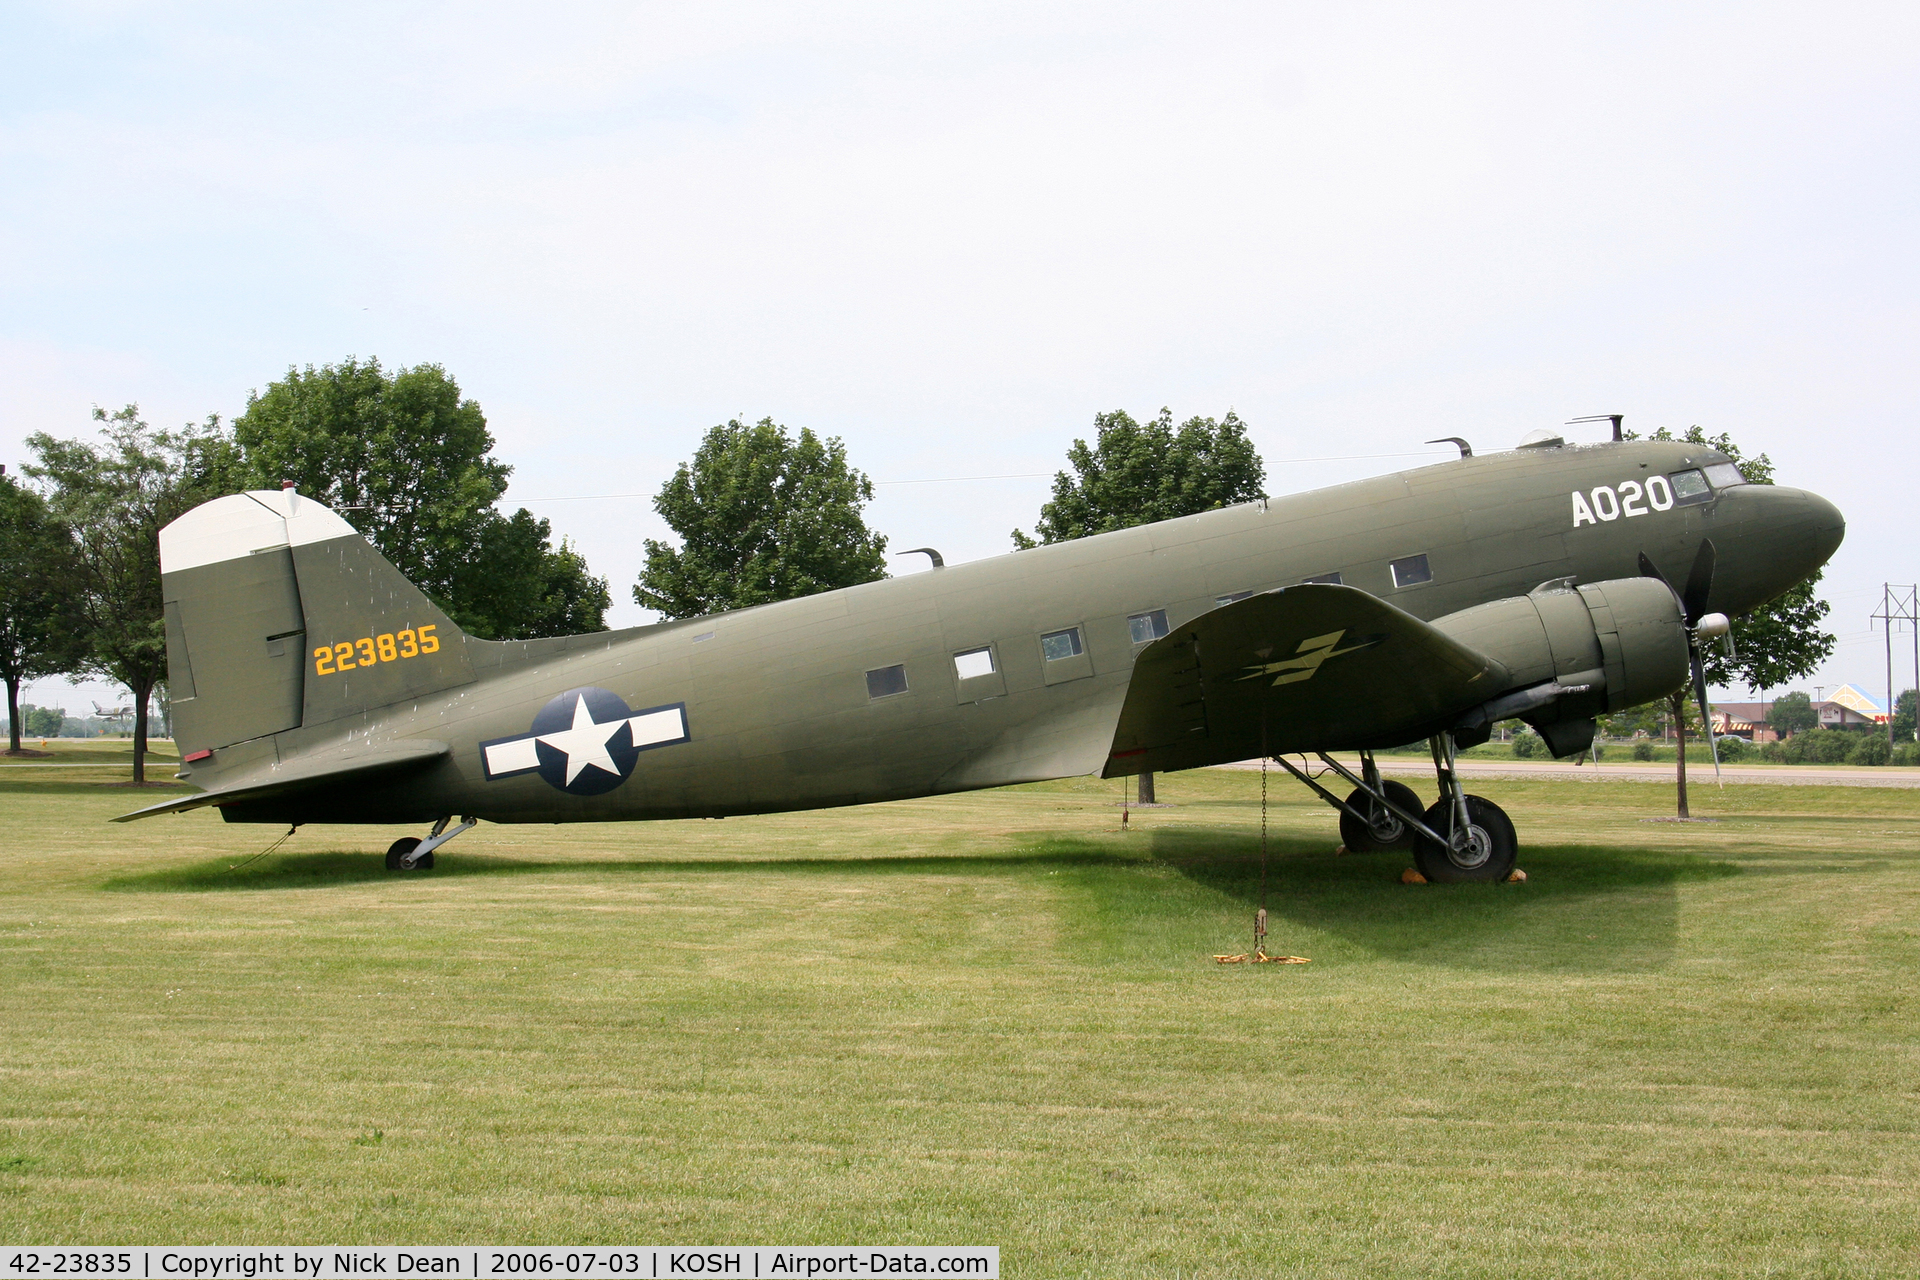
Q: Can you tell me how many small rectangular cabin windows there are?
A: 7